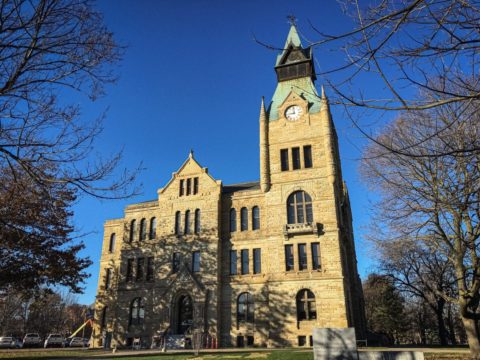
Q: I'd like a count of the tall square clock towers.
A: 1